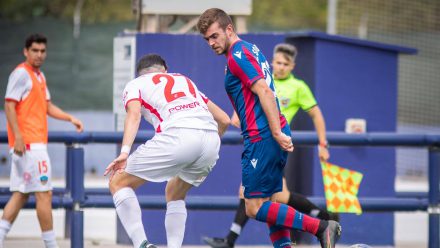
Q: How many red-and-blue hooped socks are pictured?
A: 2